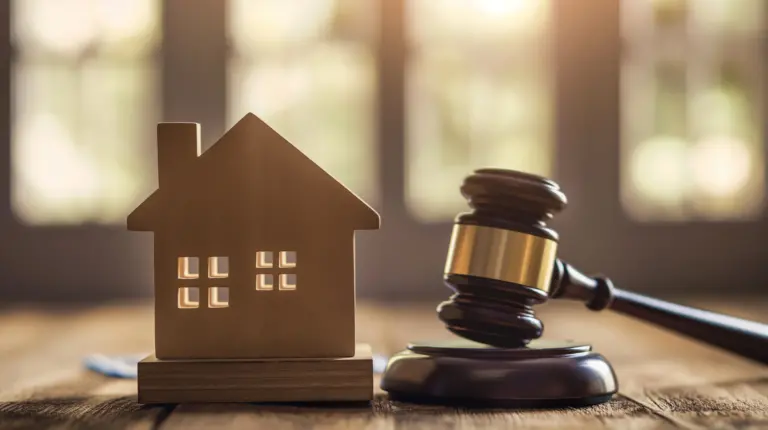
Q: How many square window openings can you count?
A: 8